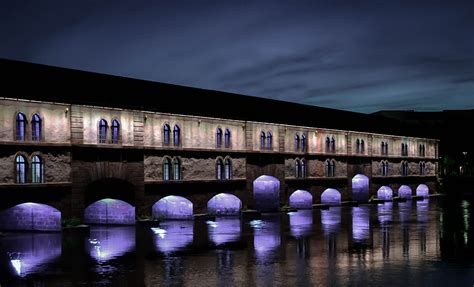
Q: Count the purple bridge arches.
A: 11